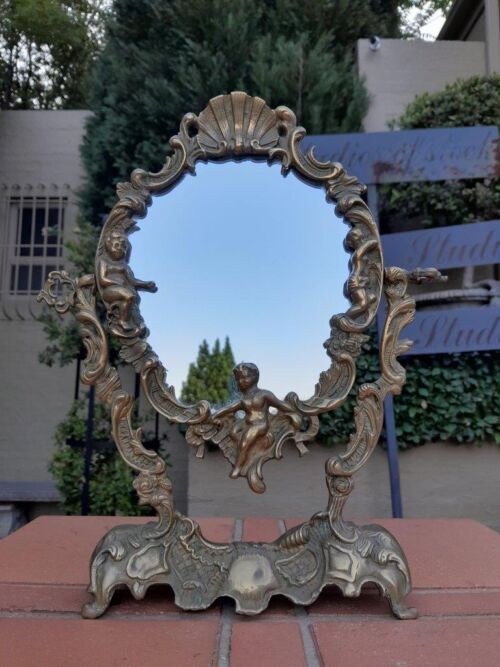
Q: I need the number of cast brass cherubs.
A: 3